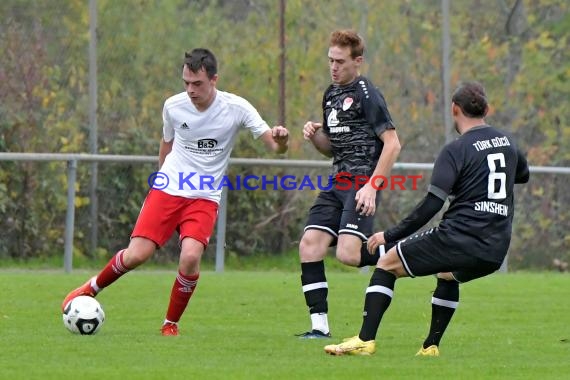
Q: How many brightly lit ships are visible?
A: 0